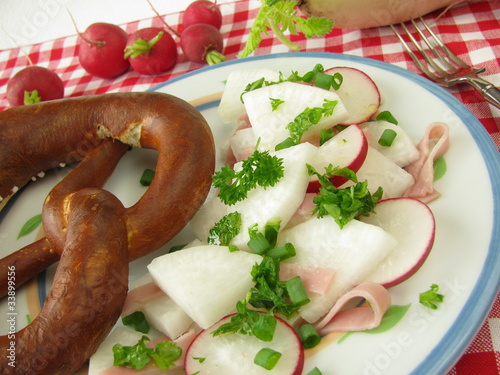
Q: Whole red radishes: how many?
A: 5